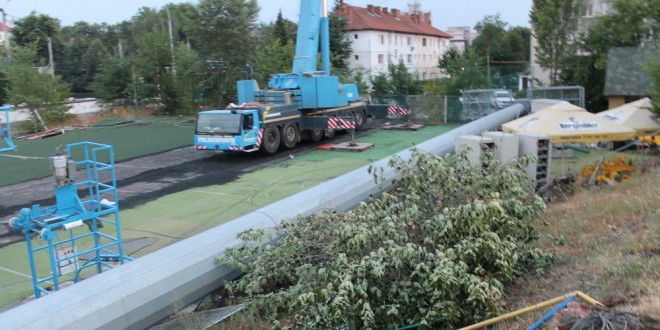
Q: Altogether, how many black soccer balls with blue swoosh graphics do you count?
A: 0